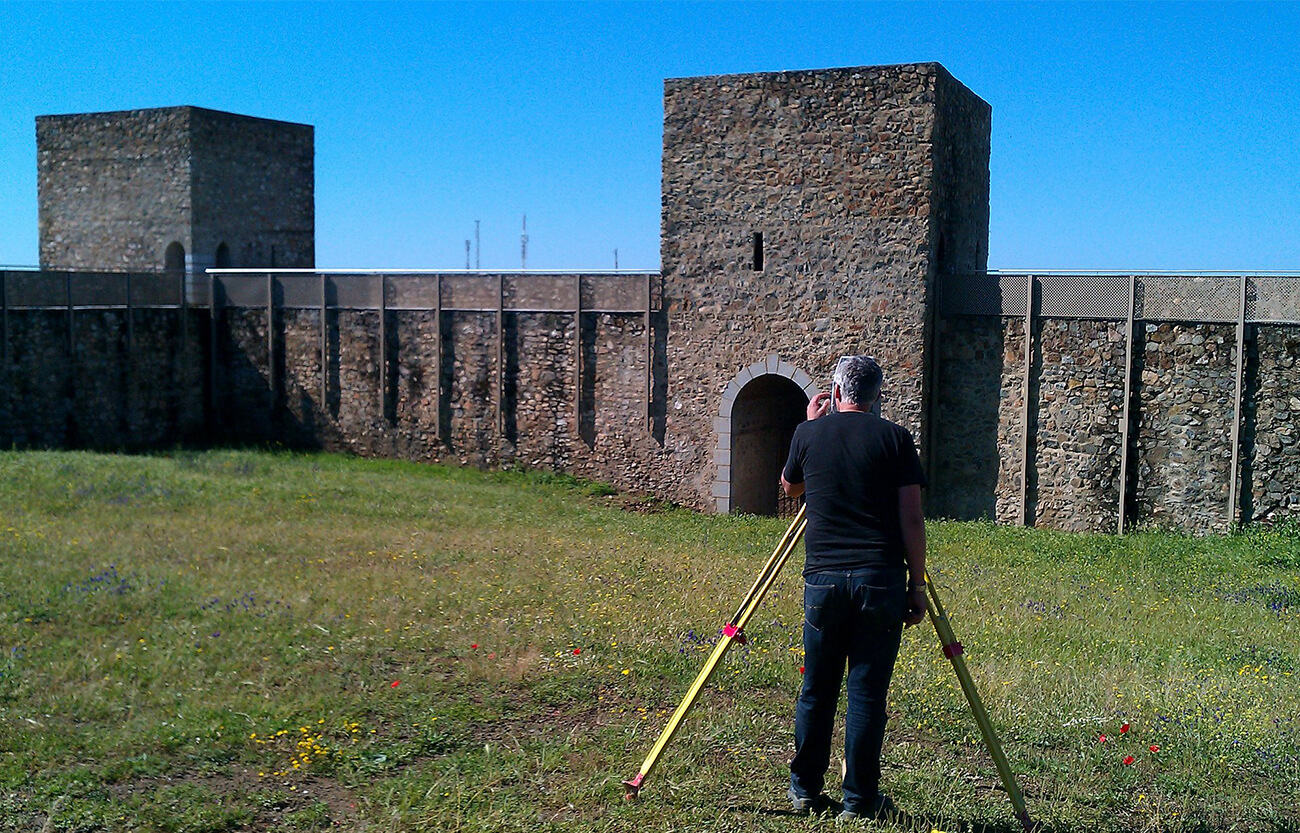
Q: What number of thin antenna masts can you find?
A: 4